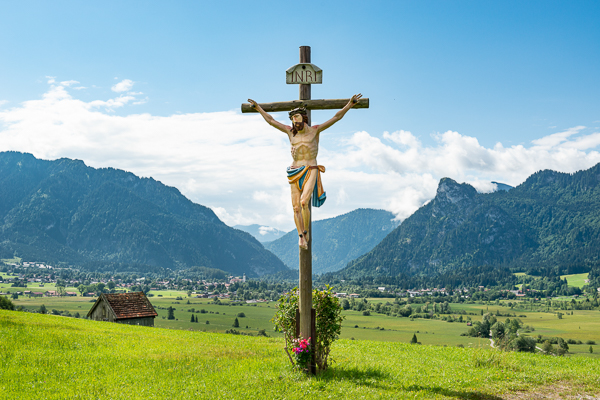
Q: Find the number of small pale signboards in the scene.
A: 1